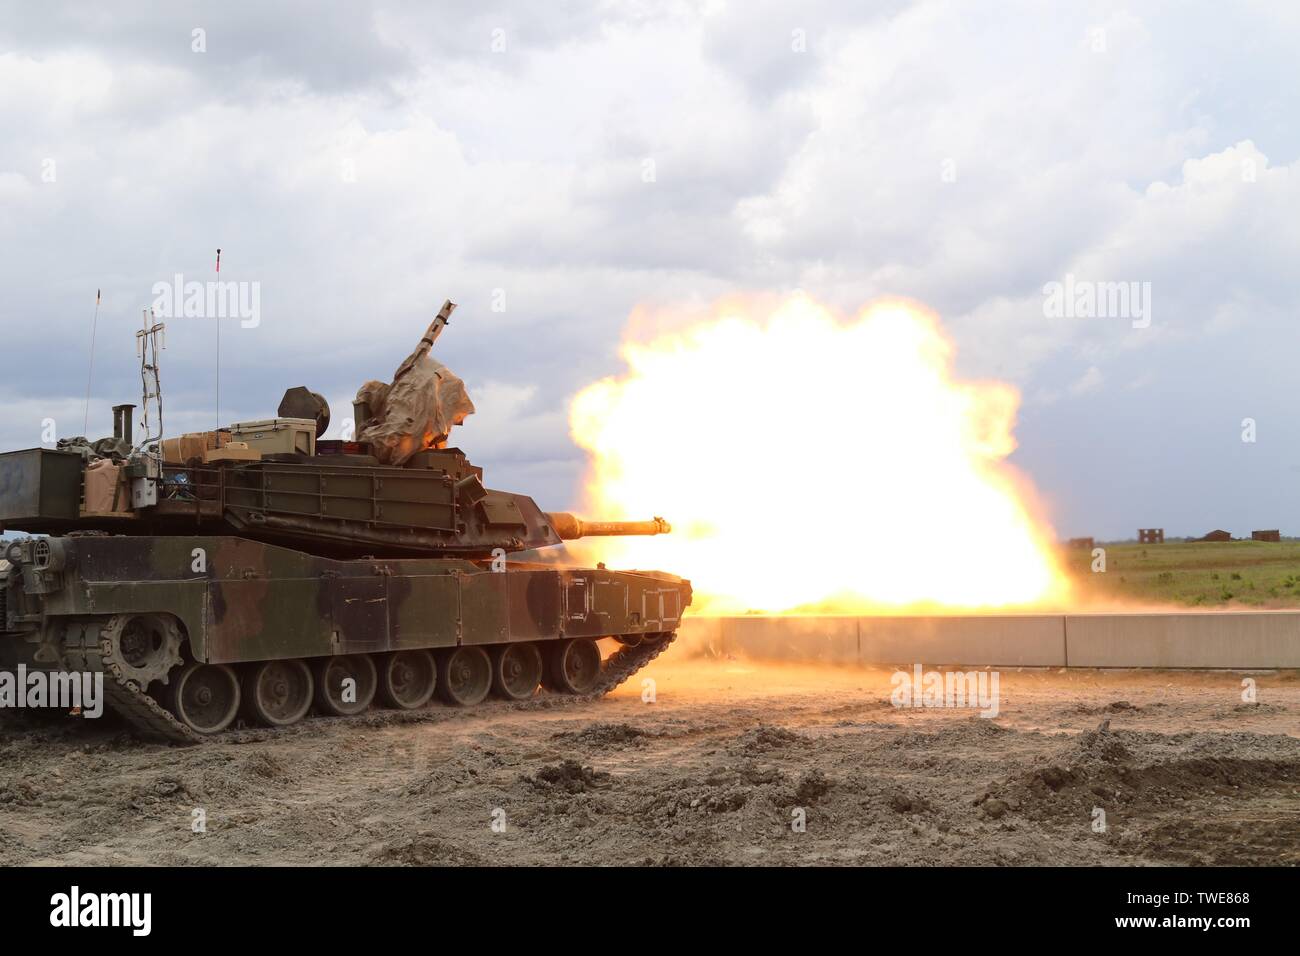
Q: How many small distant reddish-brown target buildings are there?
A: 4